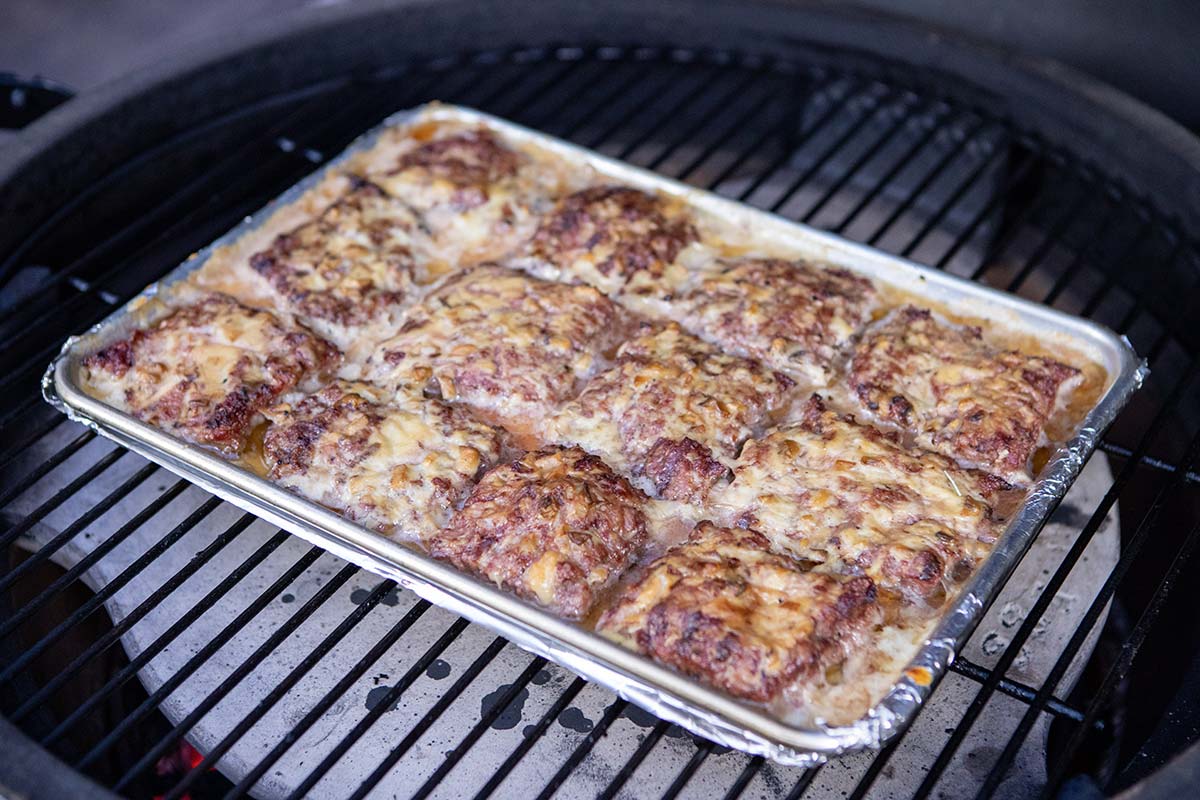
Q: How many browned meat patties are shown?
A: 12